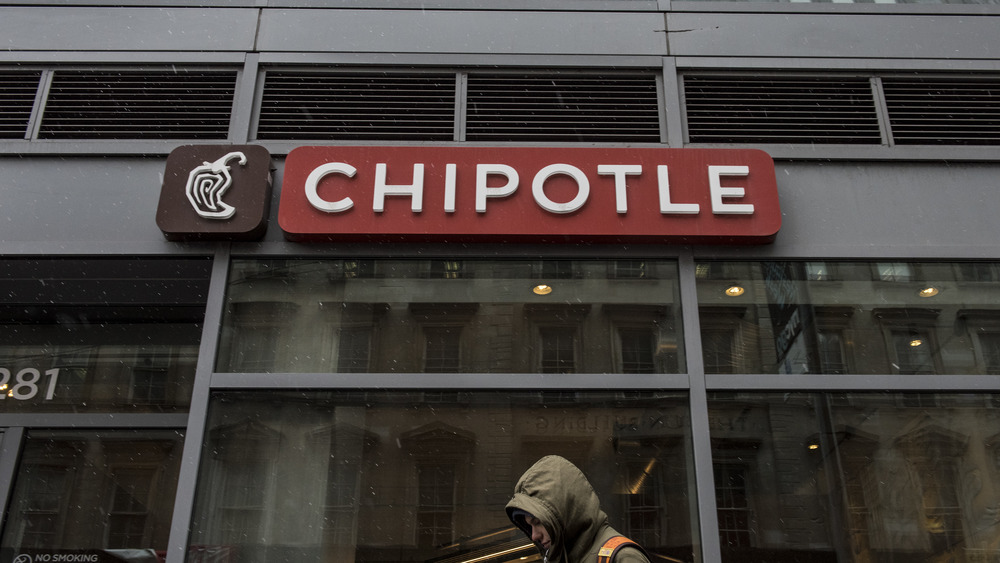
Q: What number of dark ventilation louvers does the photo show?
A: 6